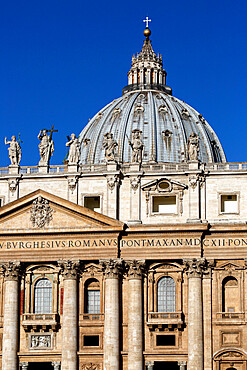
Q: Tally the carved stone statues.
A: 6